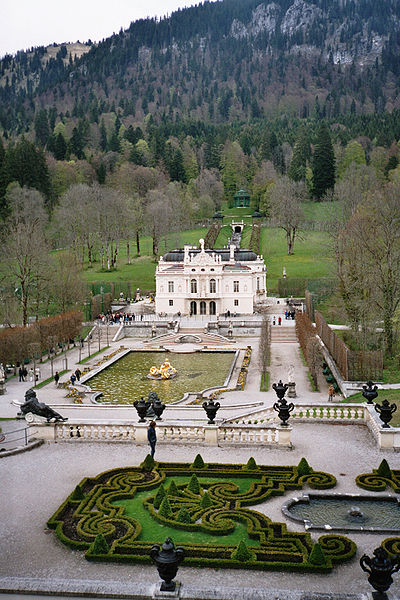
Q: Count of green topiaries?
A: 15